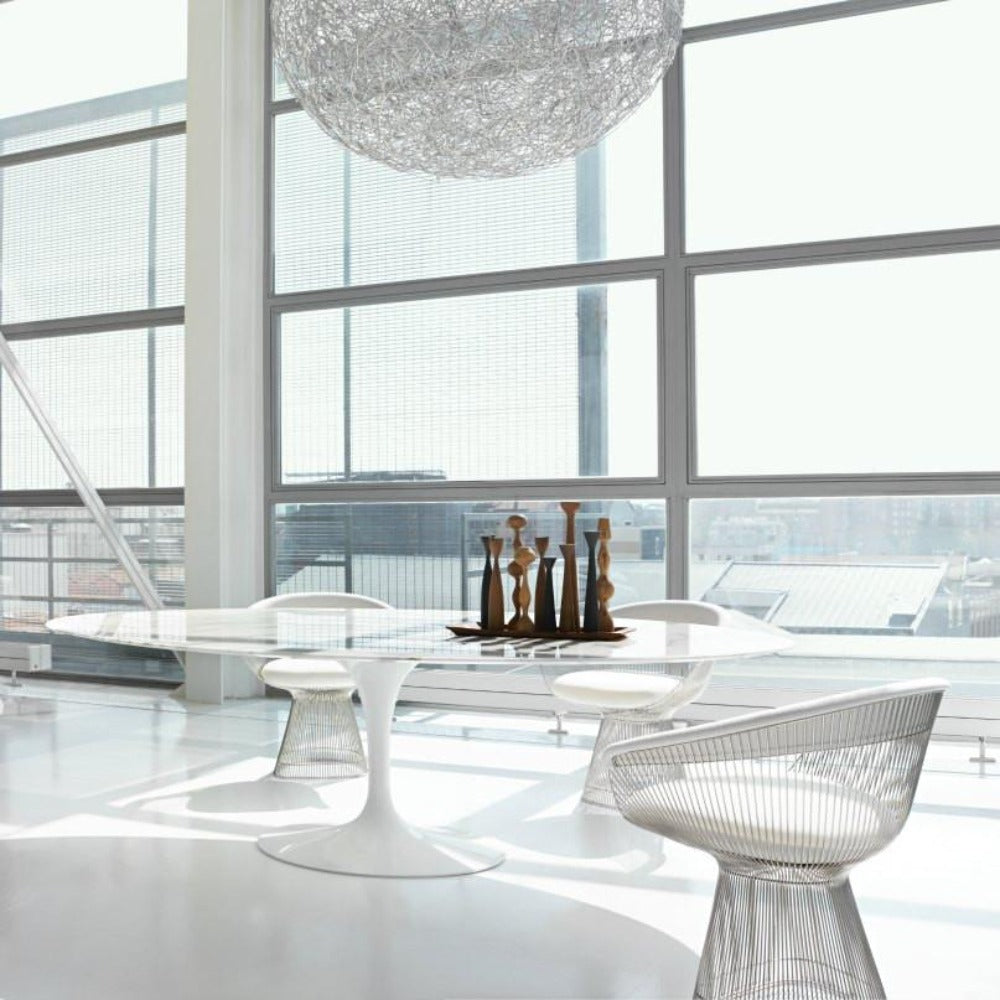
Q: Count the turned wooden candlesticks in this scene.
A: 10